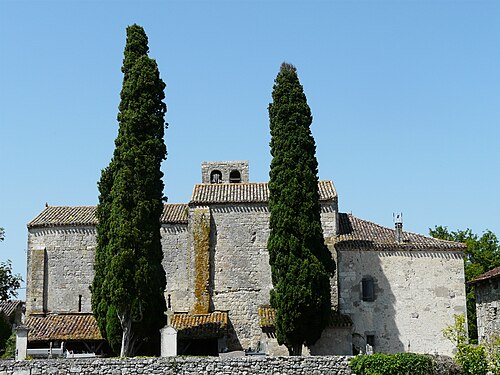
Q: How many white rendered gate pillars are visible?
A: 2